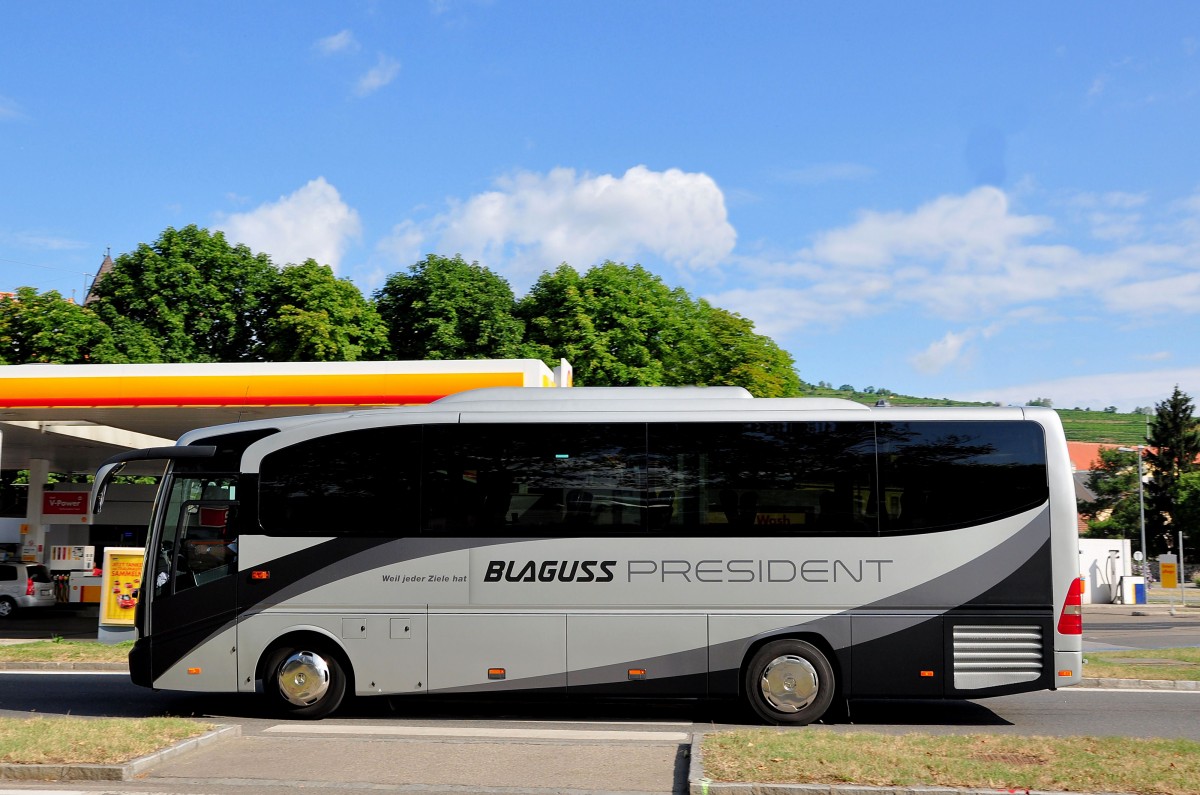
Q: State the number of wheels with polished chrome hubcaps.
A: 2